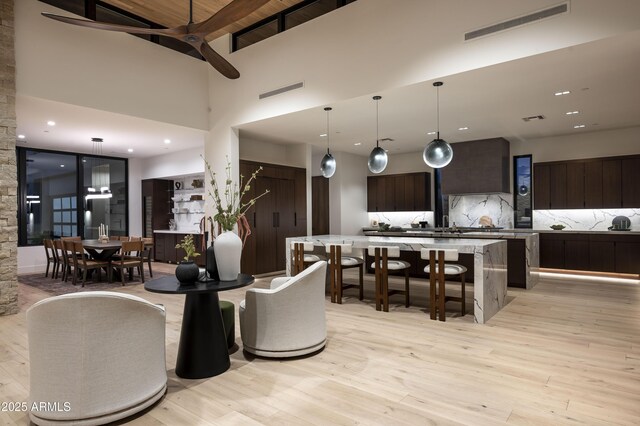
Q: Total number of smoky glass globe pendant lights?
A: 3